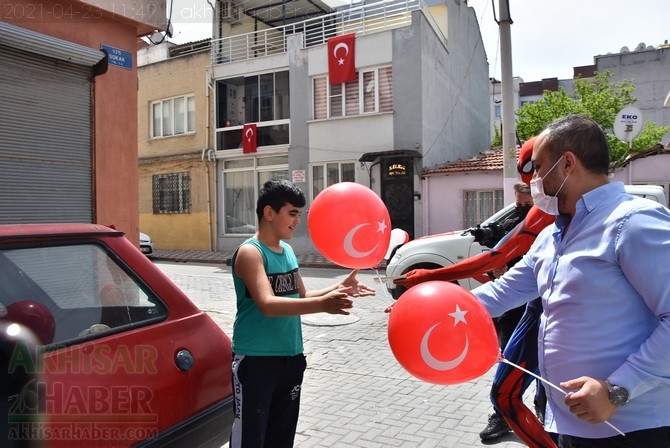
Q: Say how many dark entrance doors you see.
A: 1